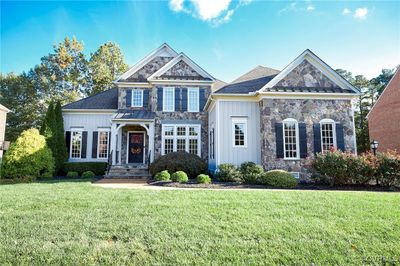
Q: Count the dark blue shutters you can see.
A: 14